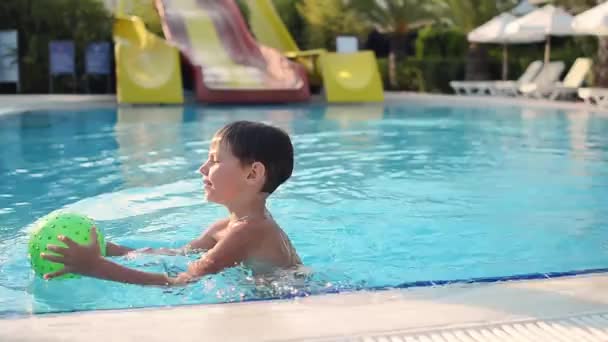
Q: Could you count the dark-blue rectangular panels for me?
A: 2